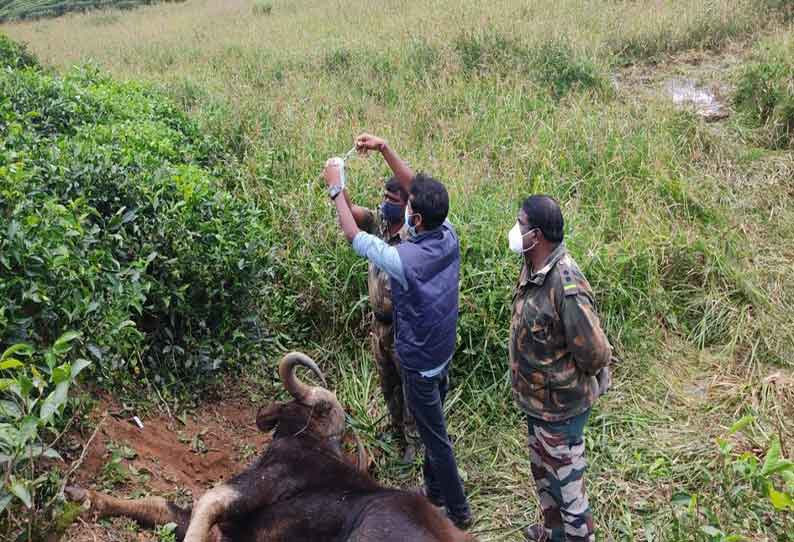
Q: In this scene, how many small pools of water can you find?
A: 1